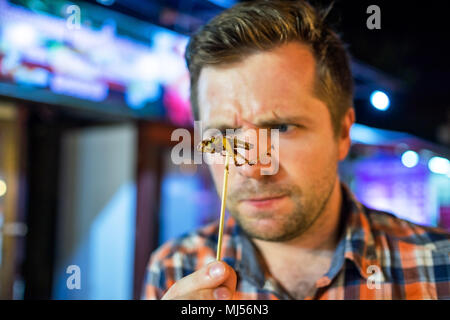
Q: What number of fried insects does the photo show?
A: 1